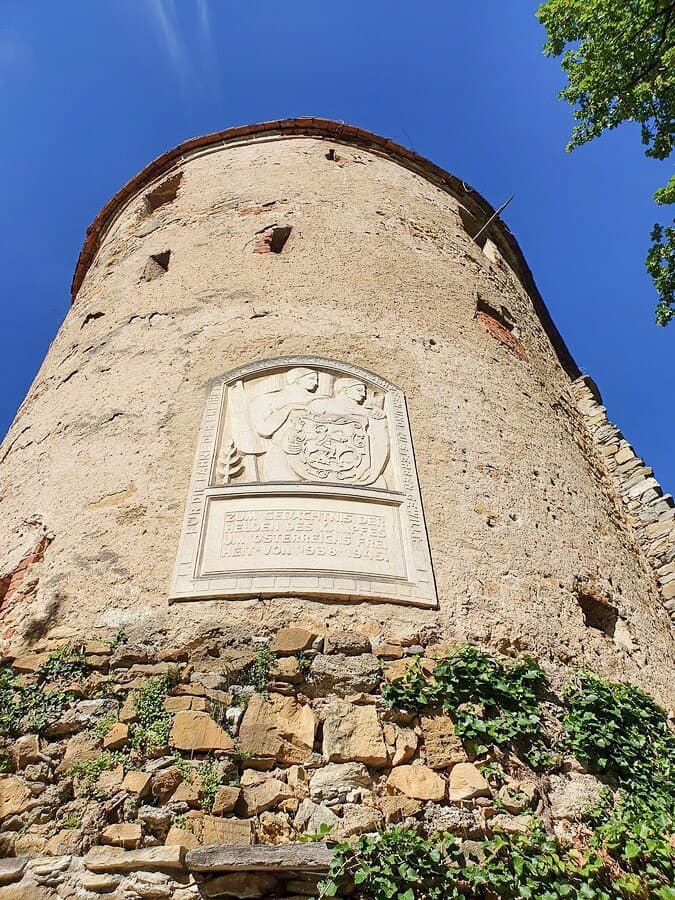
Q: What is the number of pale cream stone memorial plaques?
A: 1